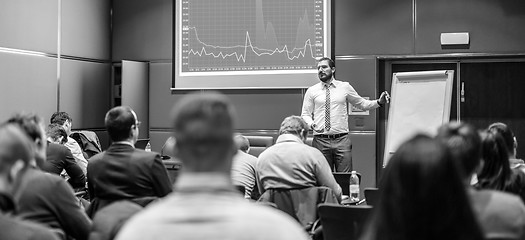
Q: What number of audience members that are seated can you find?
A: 12